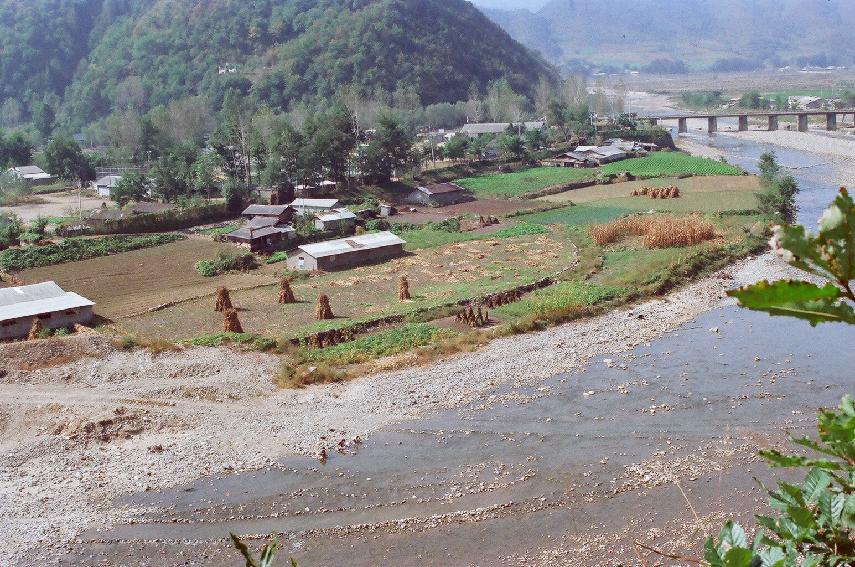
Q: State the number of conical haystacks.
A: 5